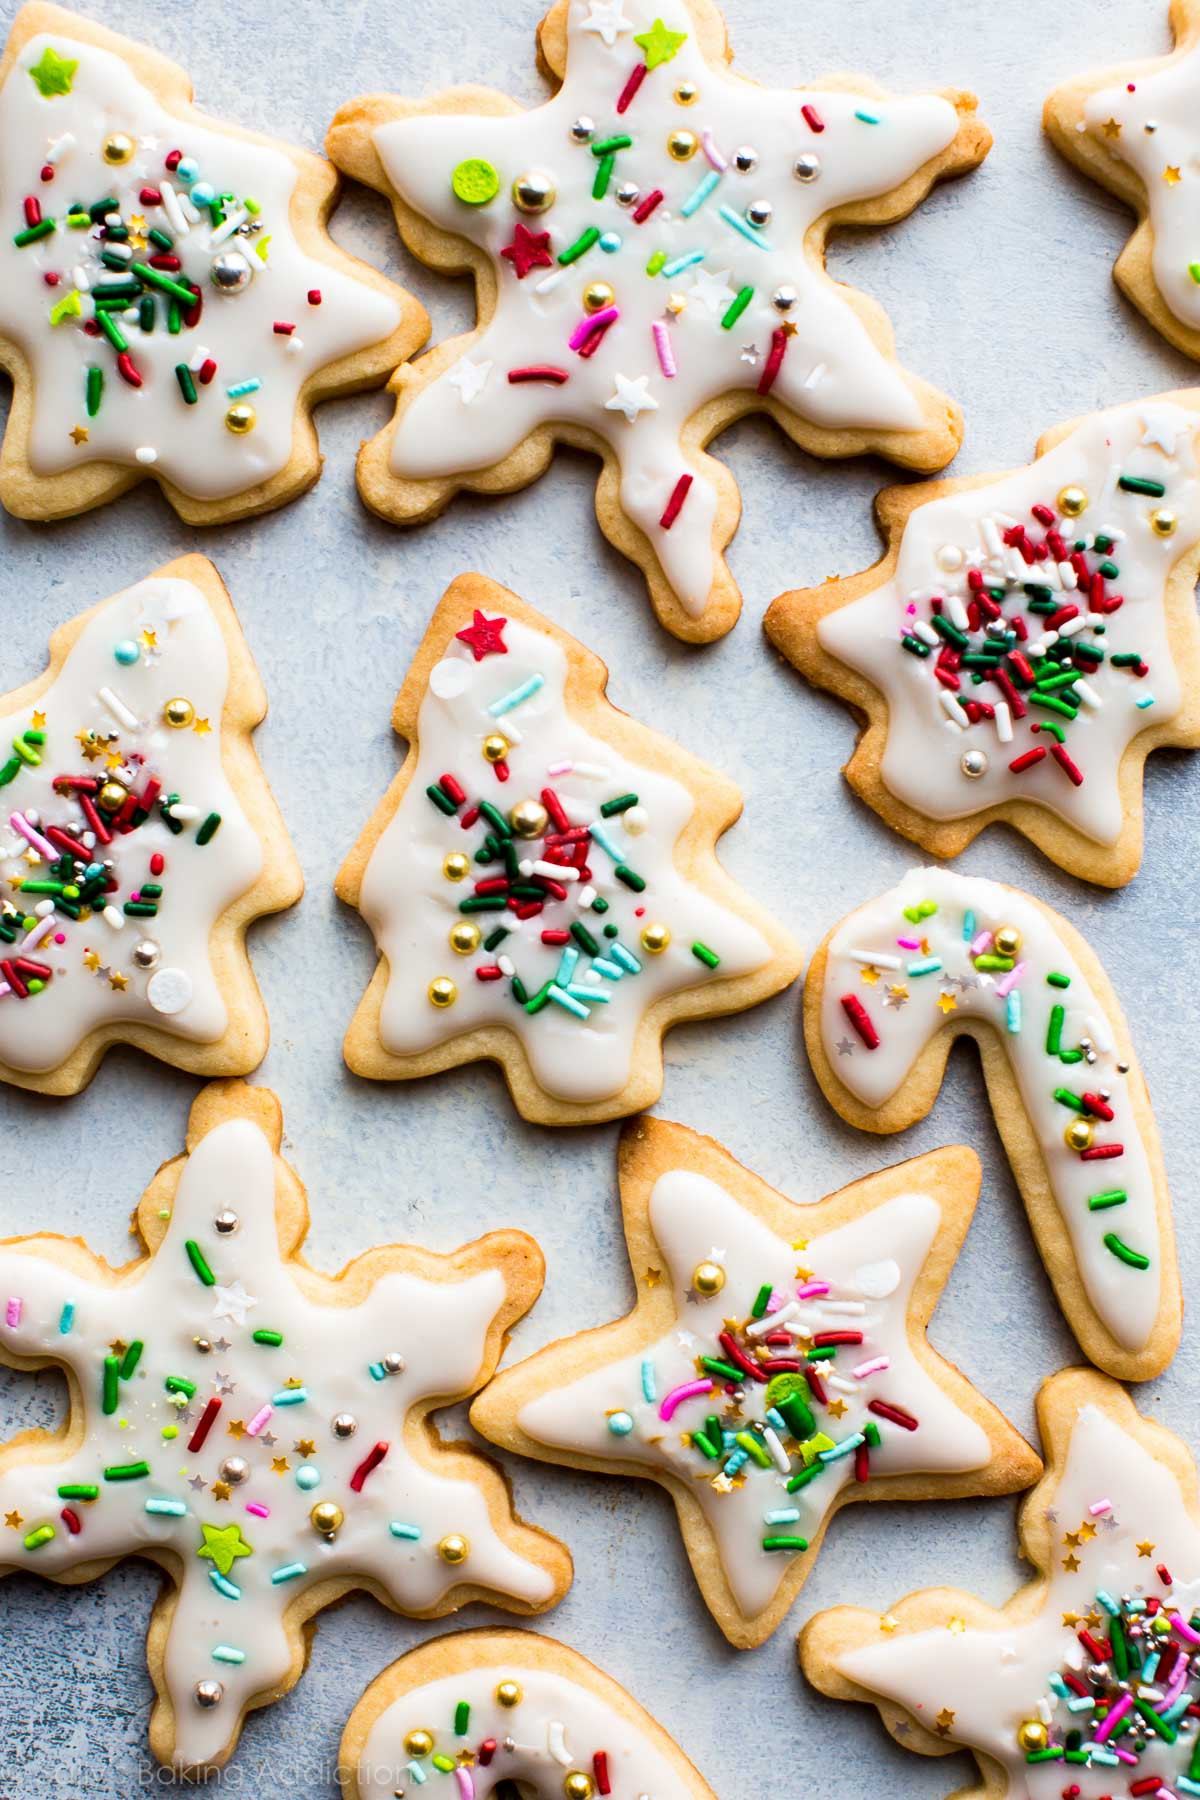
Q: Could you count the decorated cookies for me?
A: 11